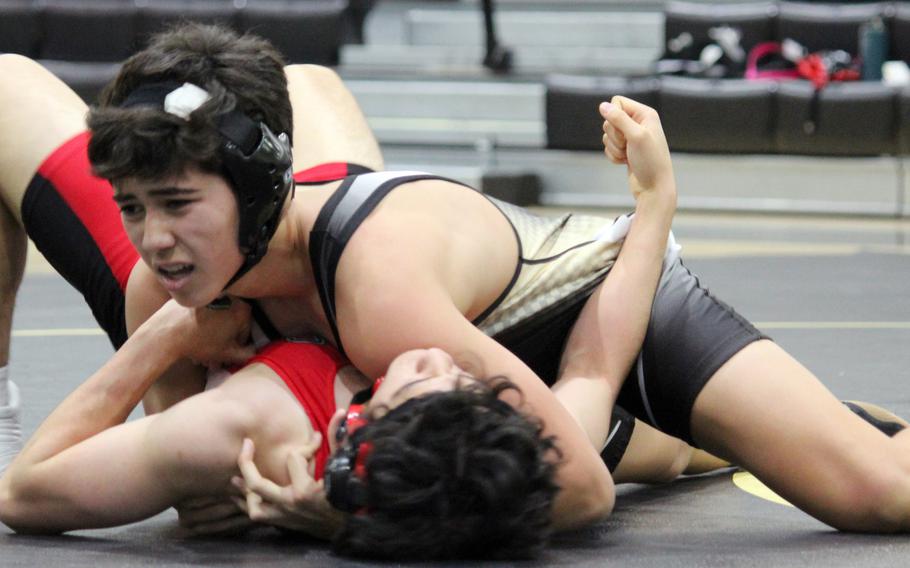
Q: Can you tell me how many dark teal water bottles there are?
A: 1